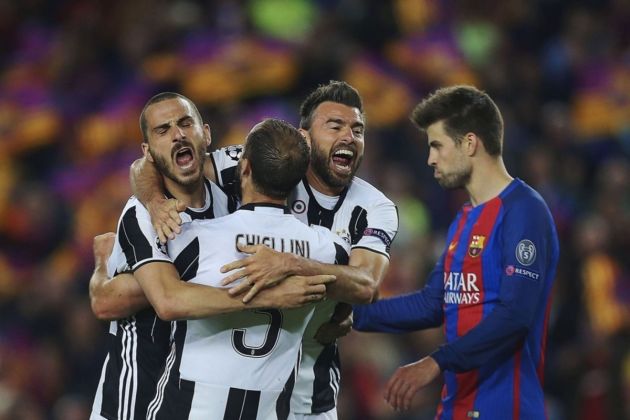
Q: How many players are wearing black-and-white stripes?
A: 3